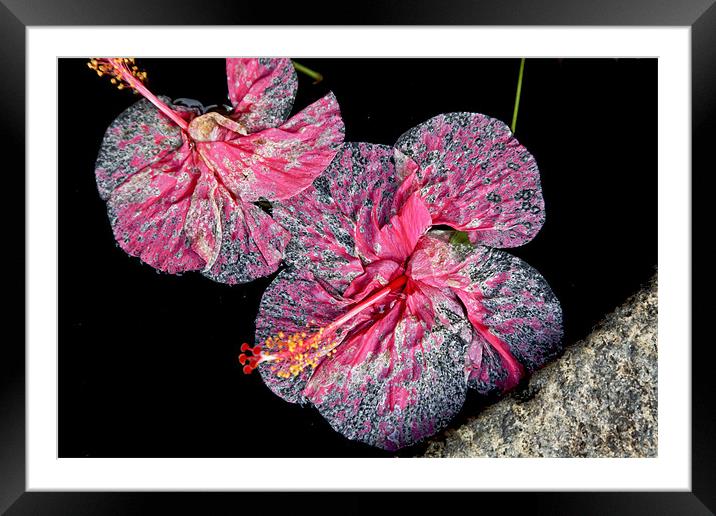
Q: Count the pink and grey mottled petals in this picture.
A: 10